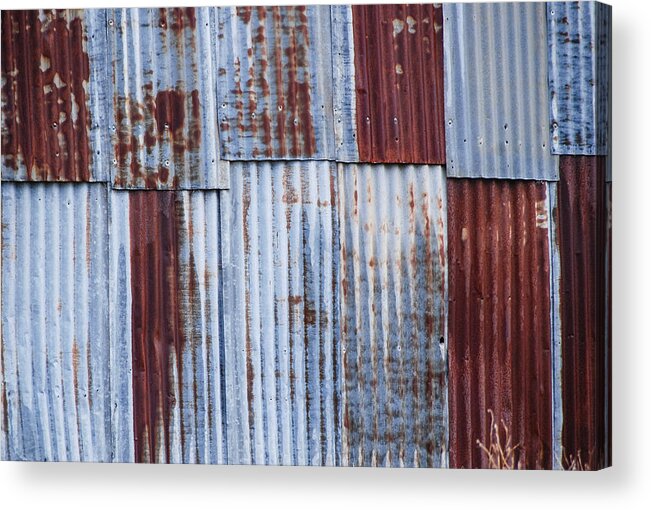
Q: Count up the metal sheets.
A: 12